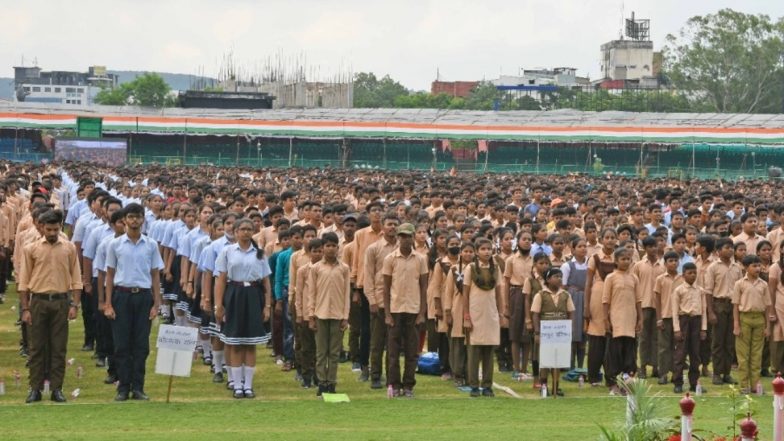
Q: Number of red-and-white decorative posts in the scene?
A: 3